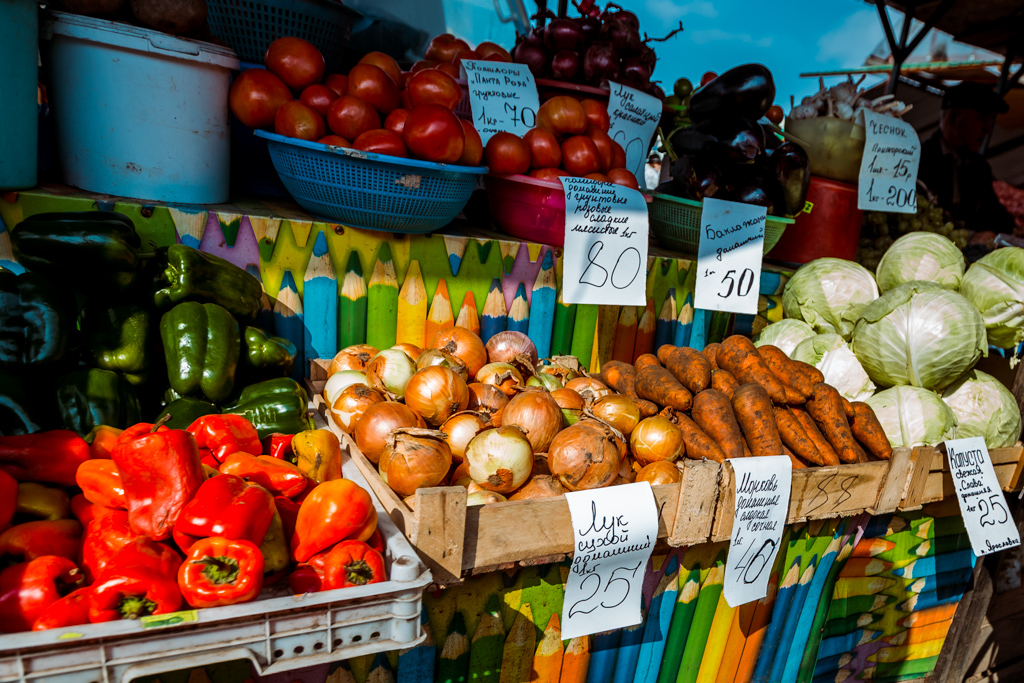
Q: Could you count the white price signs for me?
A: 8